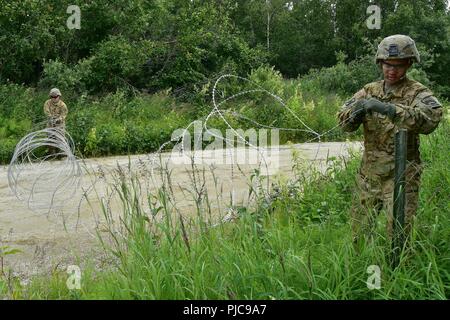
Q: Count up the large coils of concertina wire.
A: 1